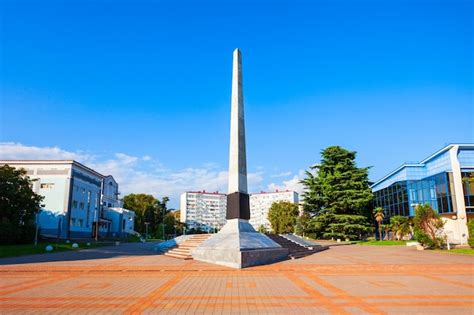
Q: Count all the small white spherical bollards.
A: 4